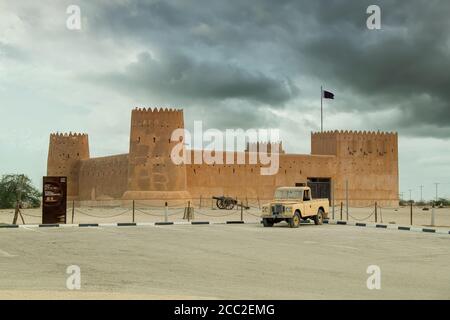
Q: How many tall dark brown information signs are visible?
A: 1